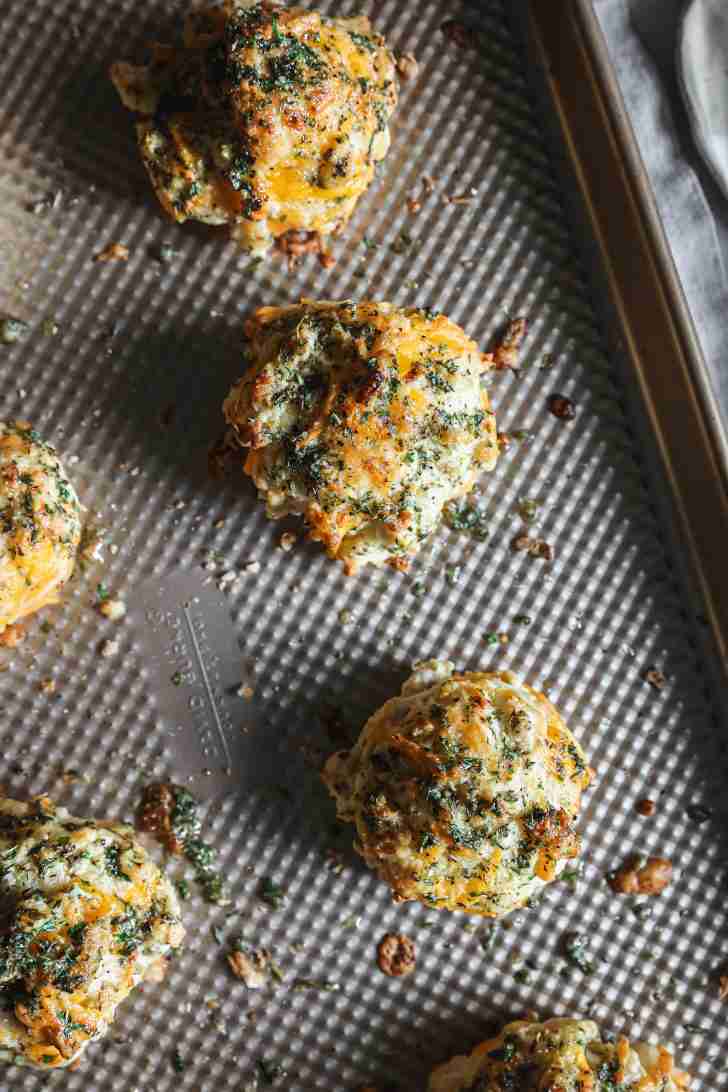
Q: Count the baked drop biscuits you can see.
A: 6